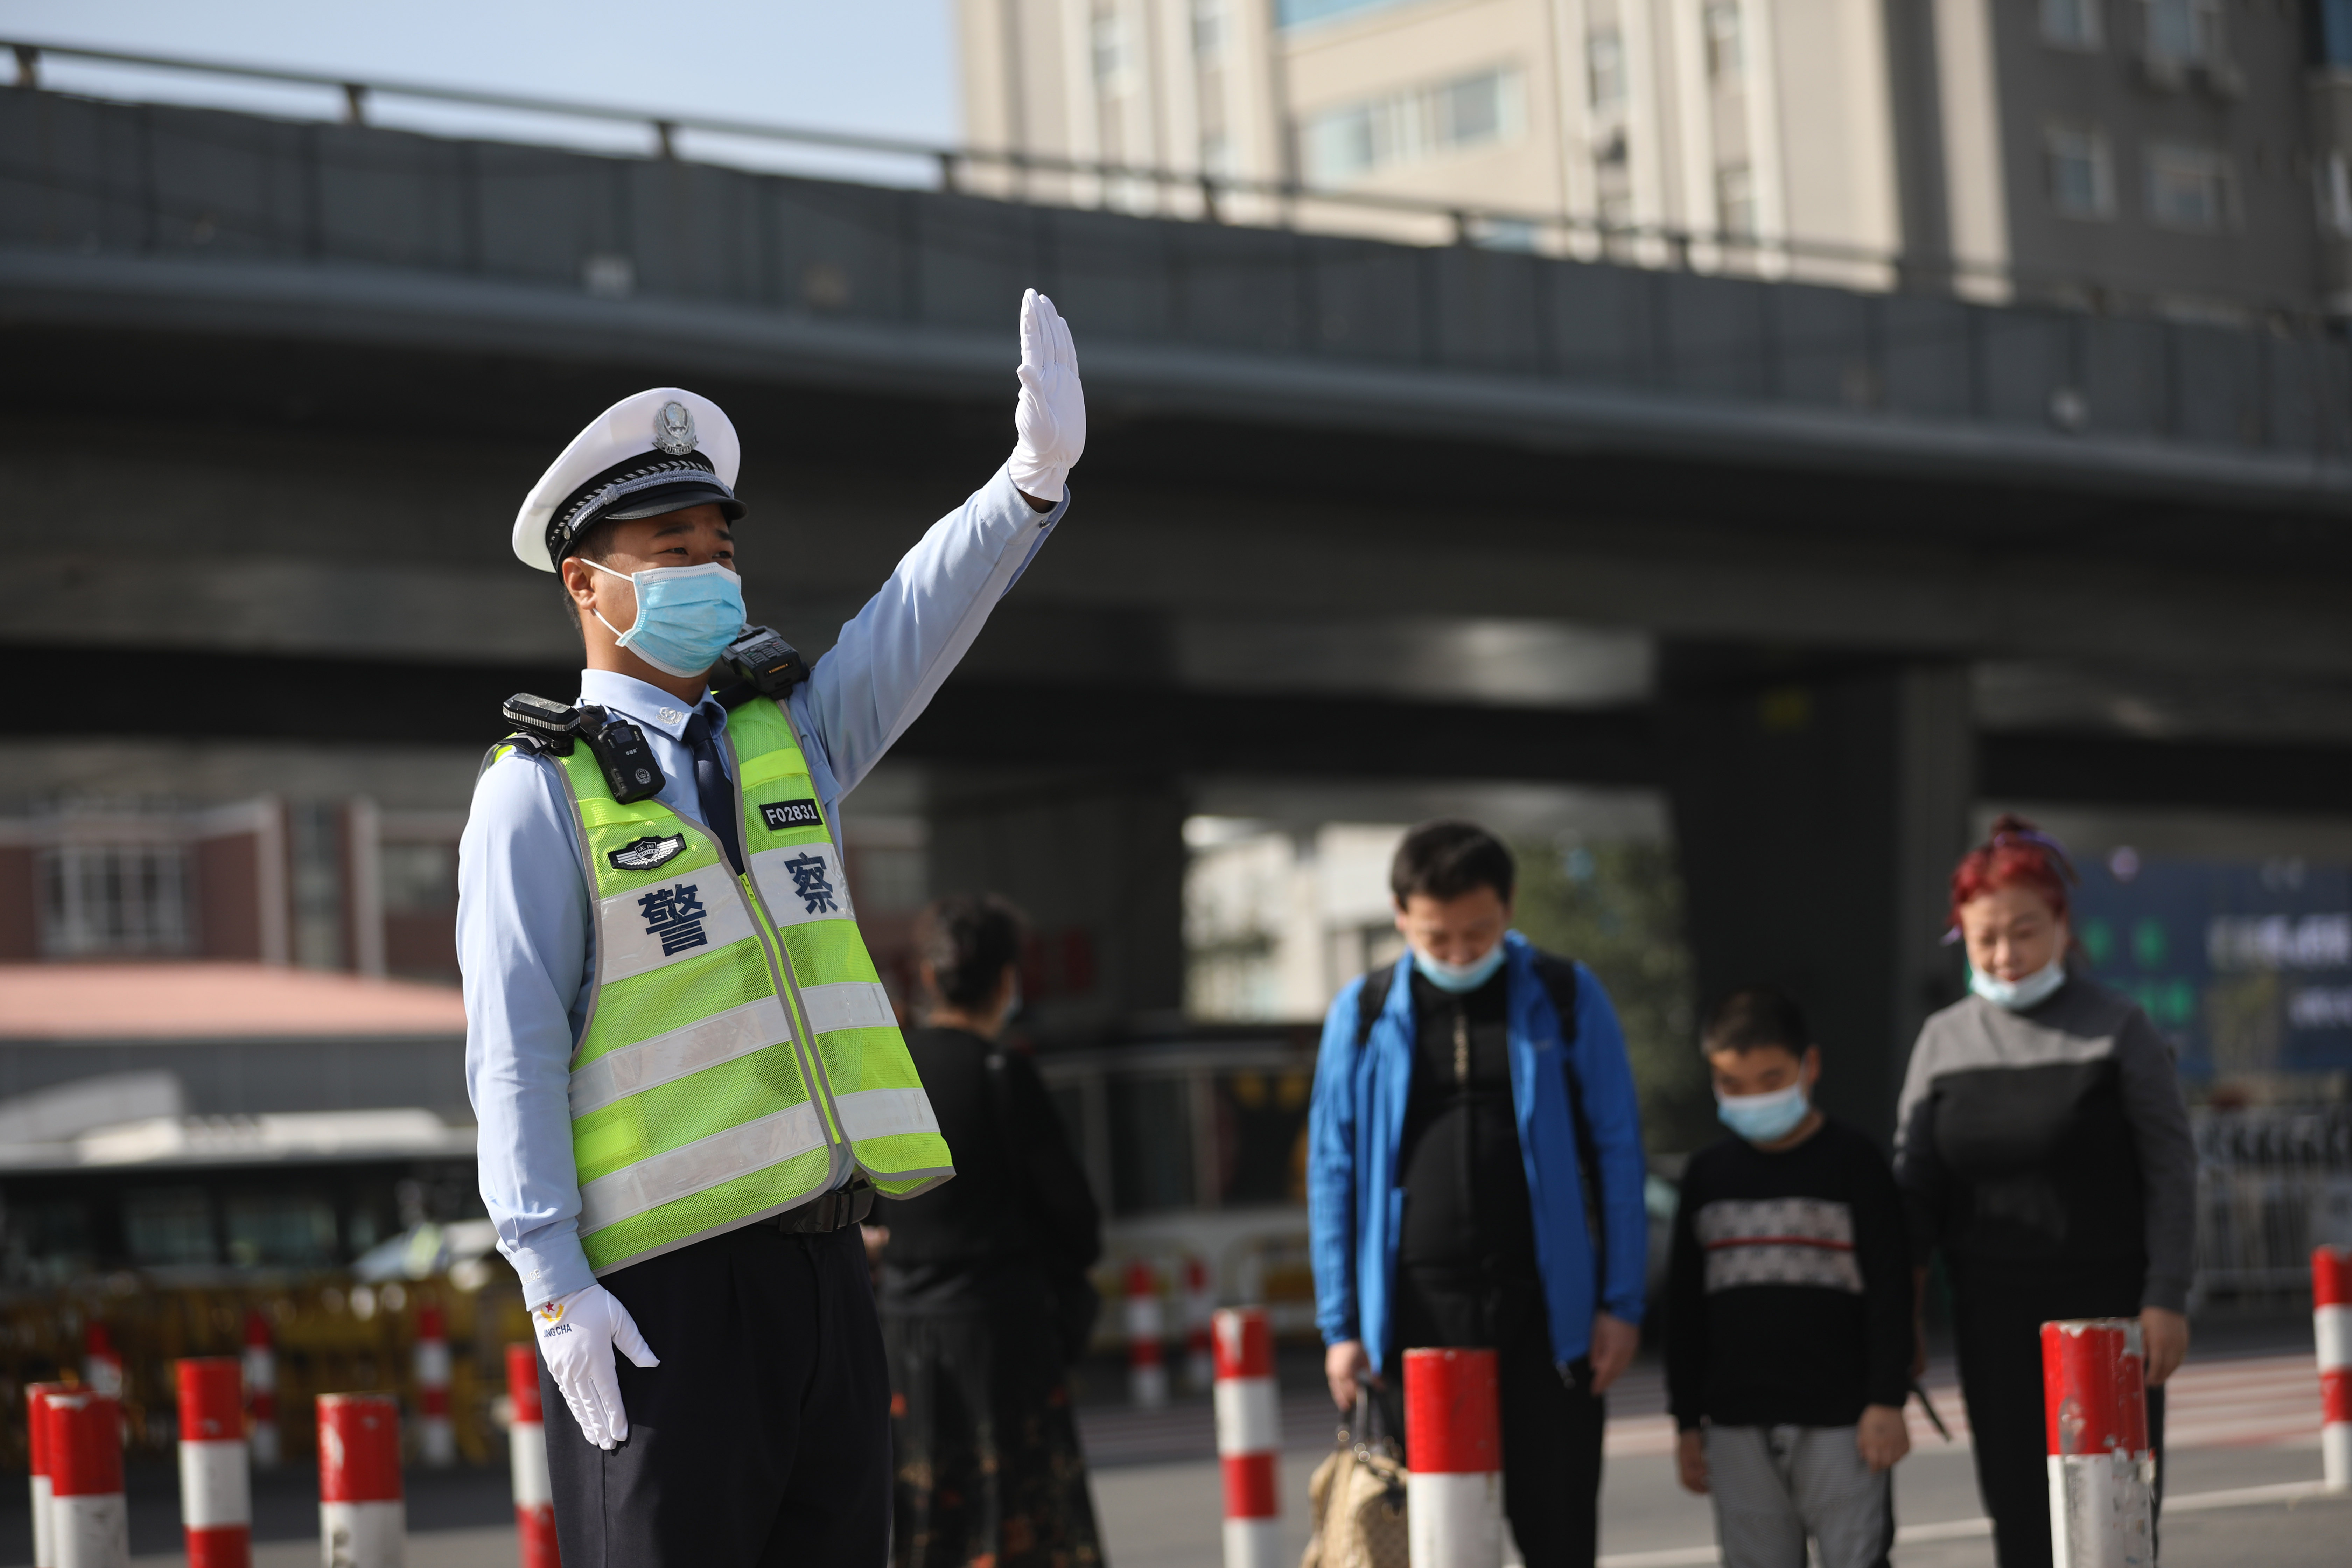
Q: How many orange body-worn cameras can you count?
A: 0